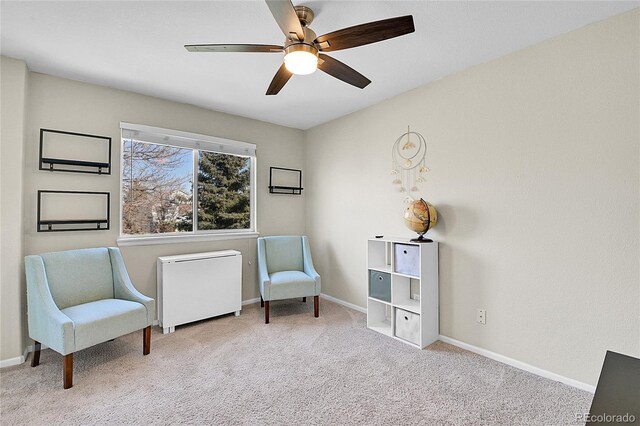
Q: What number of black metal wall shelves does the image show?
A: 3